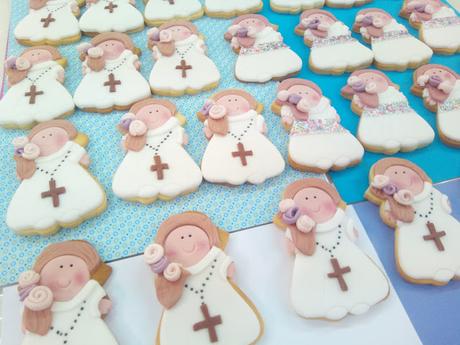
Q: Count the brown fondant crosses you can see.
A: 12